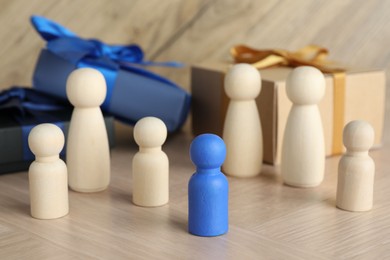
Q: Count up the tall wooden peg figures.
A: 3